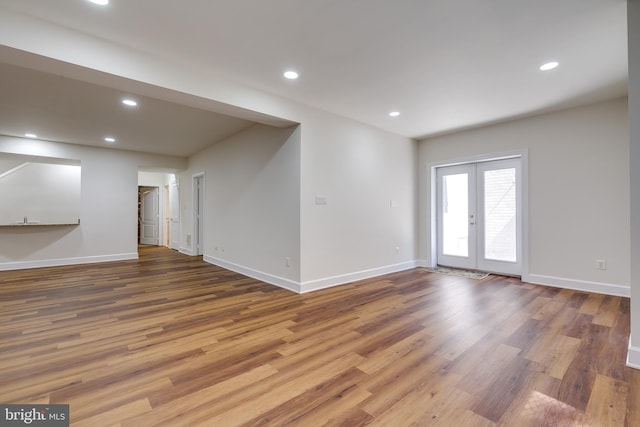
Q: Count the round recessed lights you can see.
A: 7